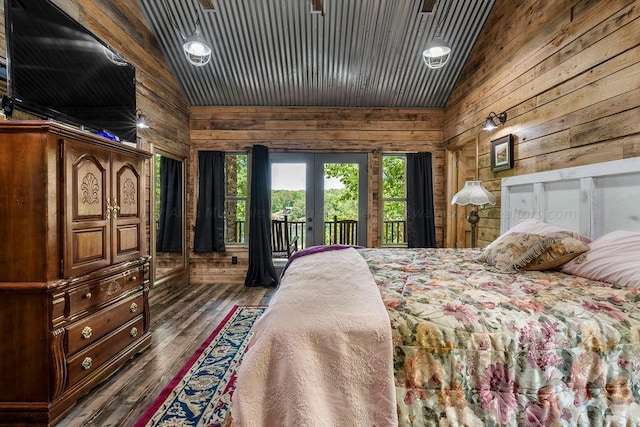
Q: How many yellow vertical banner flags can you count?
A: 0